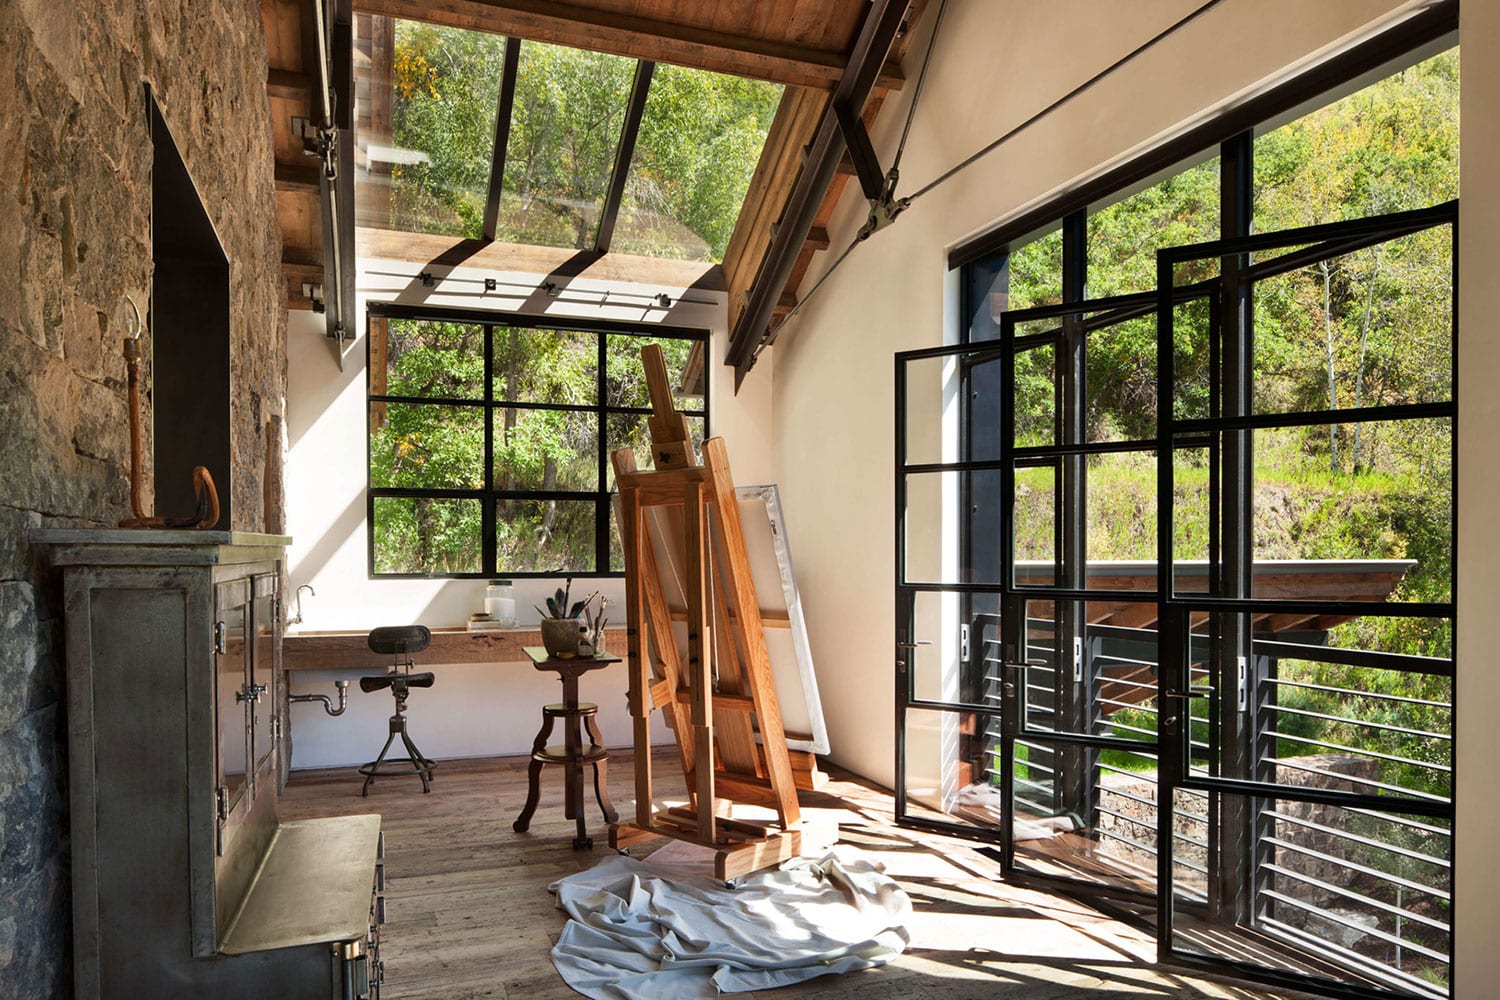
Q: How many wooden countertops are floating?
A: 1